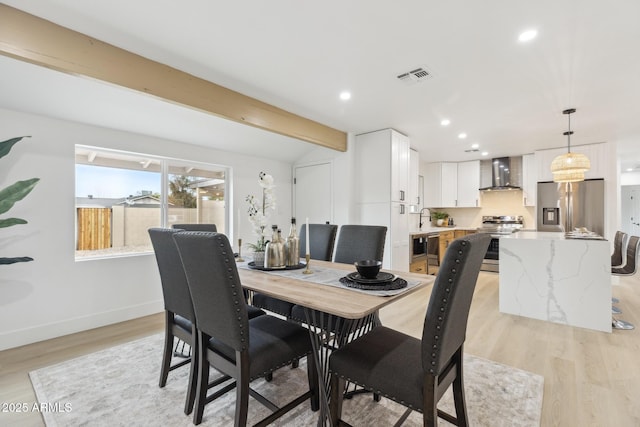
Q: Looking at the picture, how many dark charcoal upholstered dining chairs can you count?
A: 6